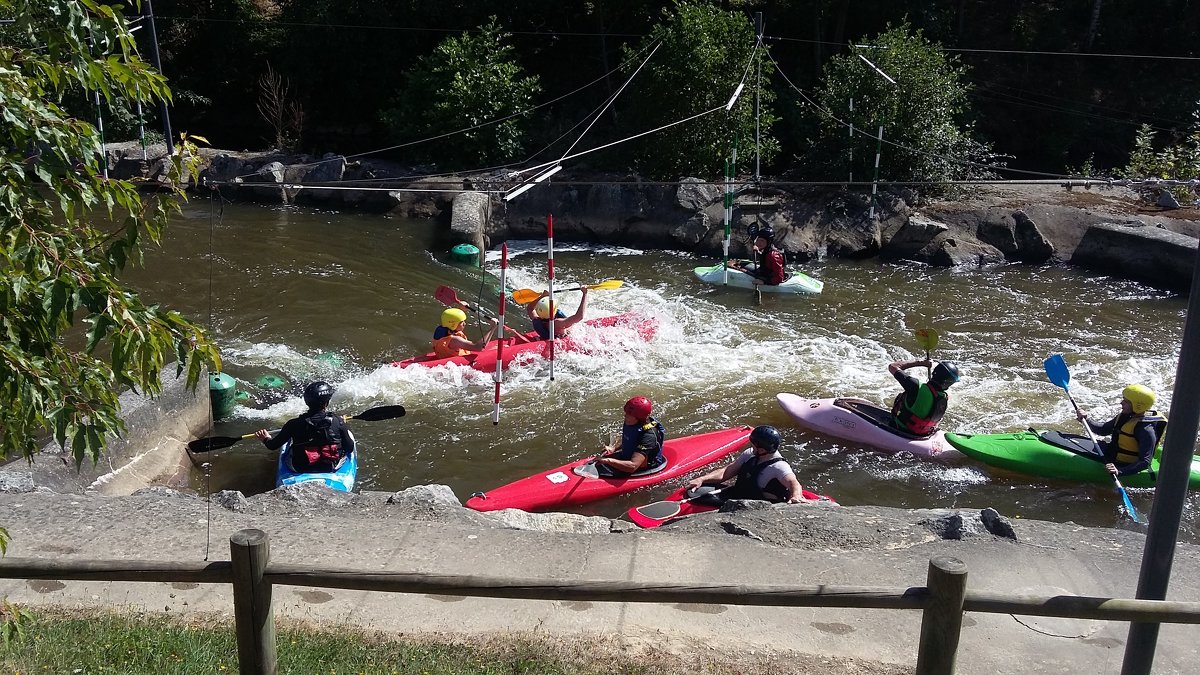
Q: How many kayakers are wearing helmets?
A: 8